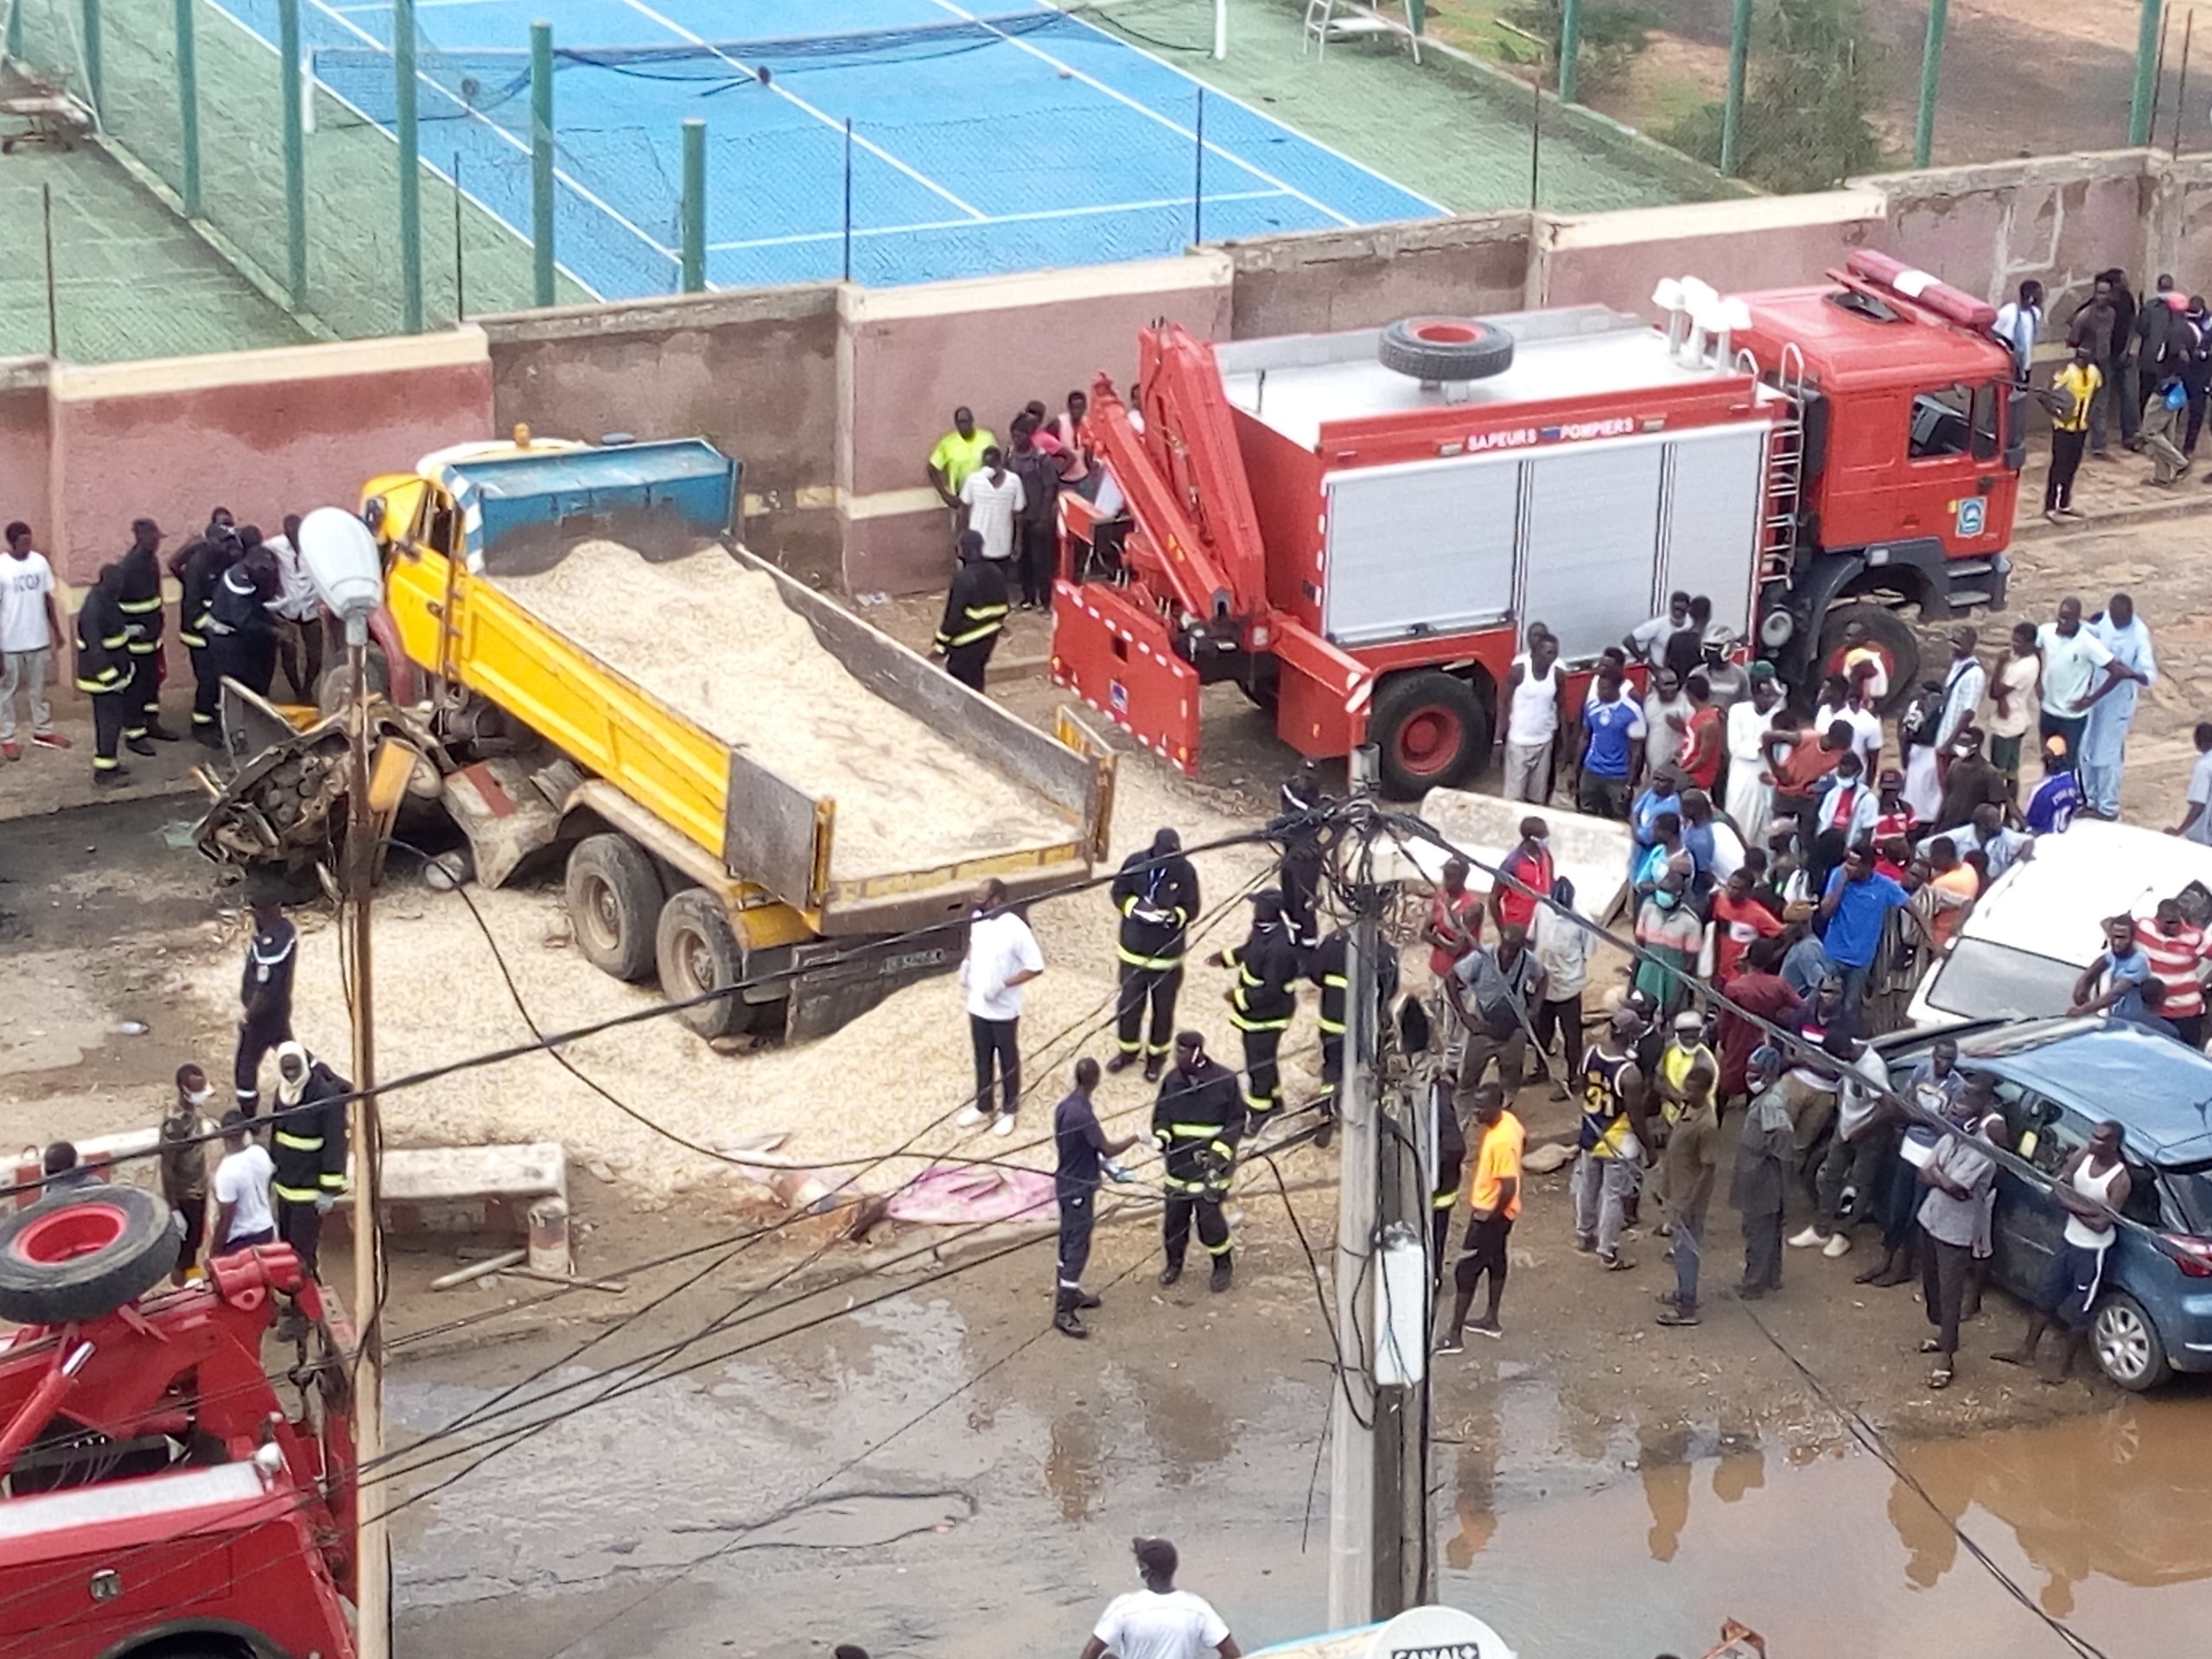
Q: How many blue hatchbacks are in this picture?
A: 1